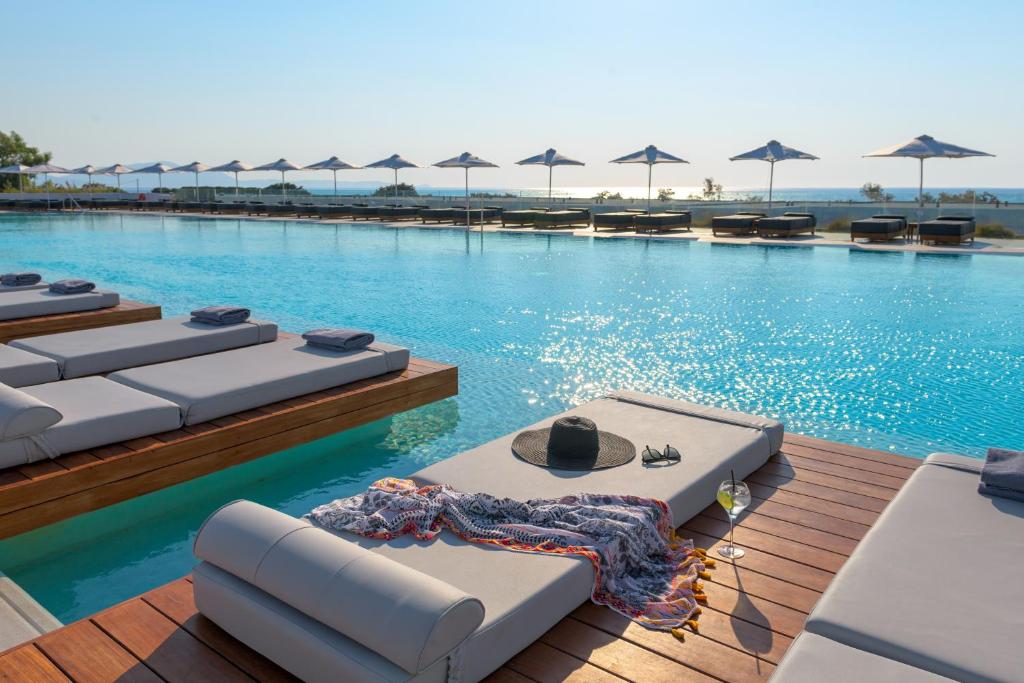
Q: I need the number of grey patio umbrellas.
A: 15